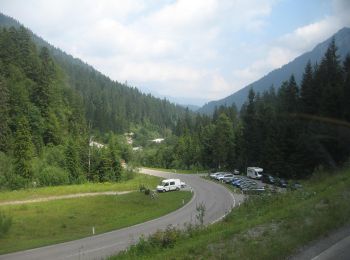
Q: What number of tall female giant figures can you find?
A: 0